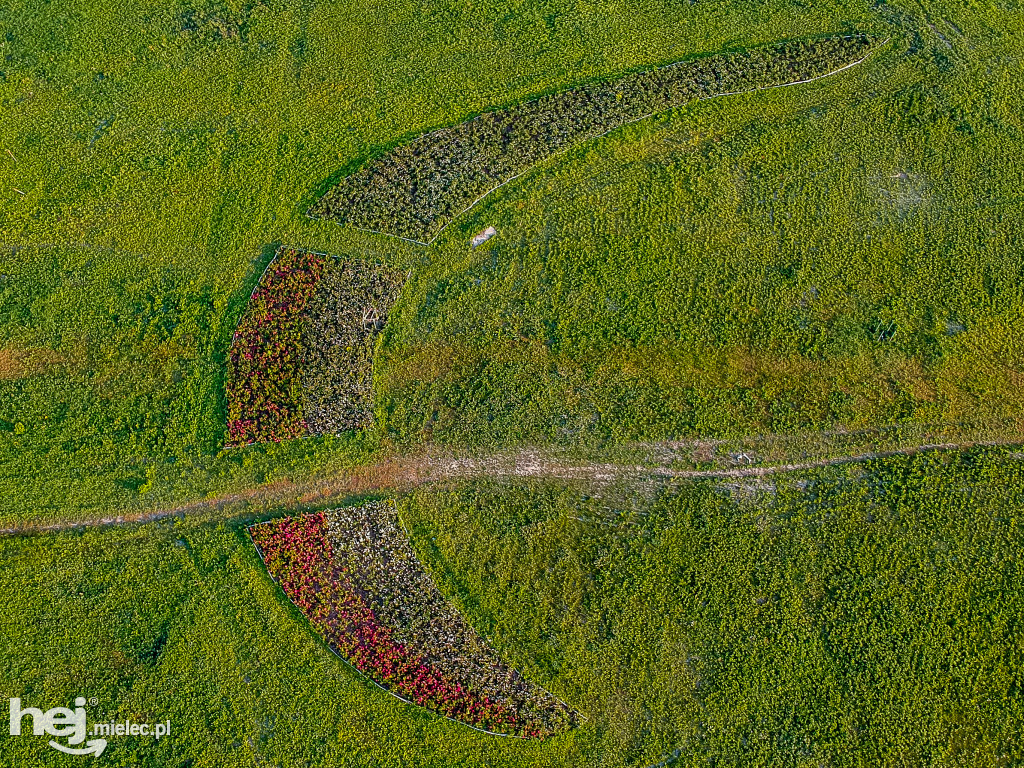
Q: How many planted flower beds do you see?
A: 3